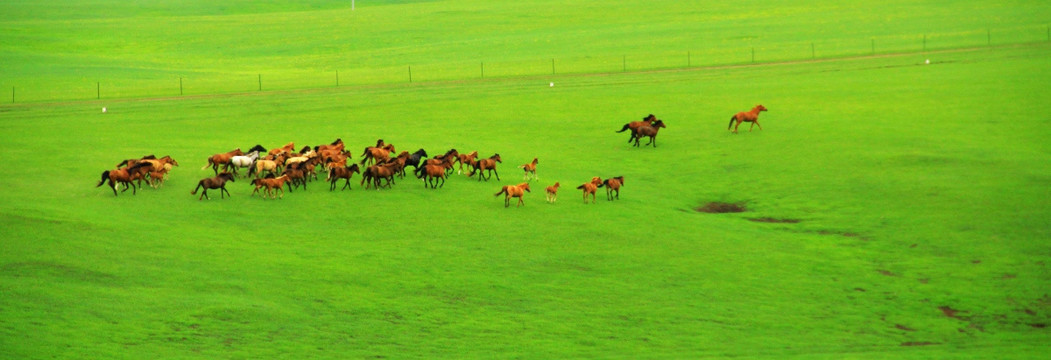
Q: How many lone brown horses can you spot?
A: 1